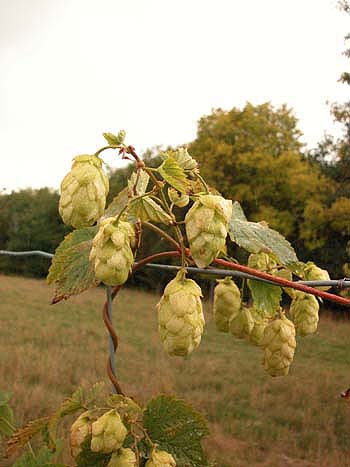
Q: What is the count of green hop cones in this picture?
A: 15